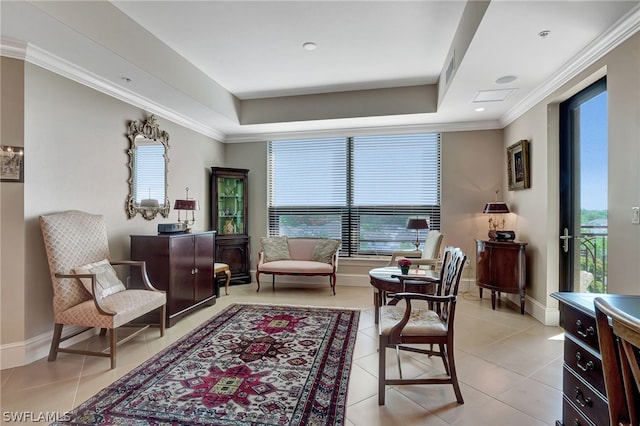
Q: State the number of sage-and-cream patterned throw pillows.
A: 2